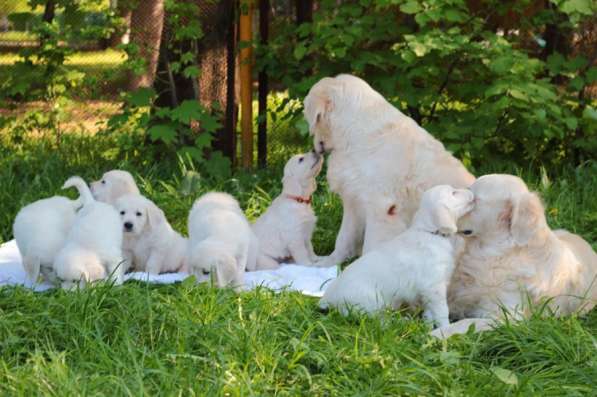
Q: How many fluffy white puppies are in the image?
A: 7